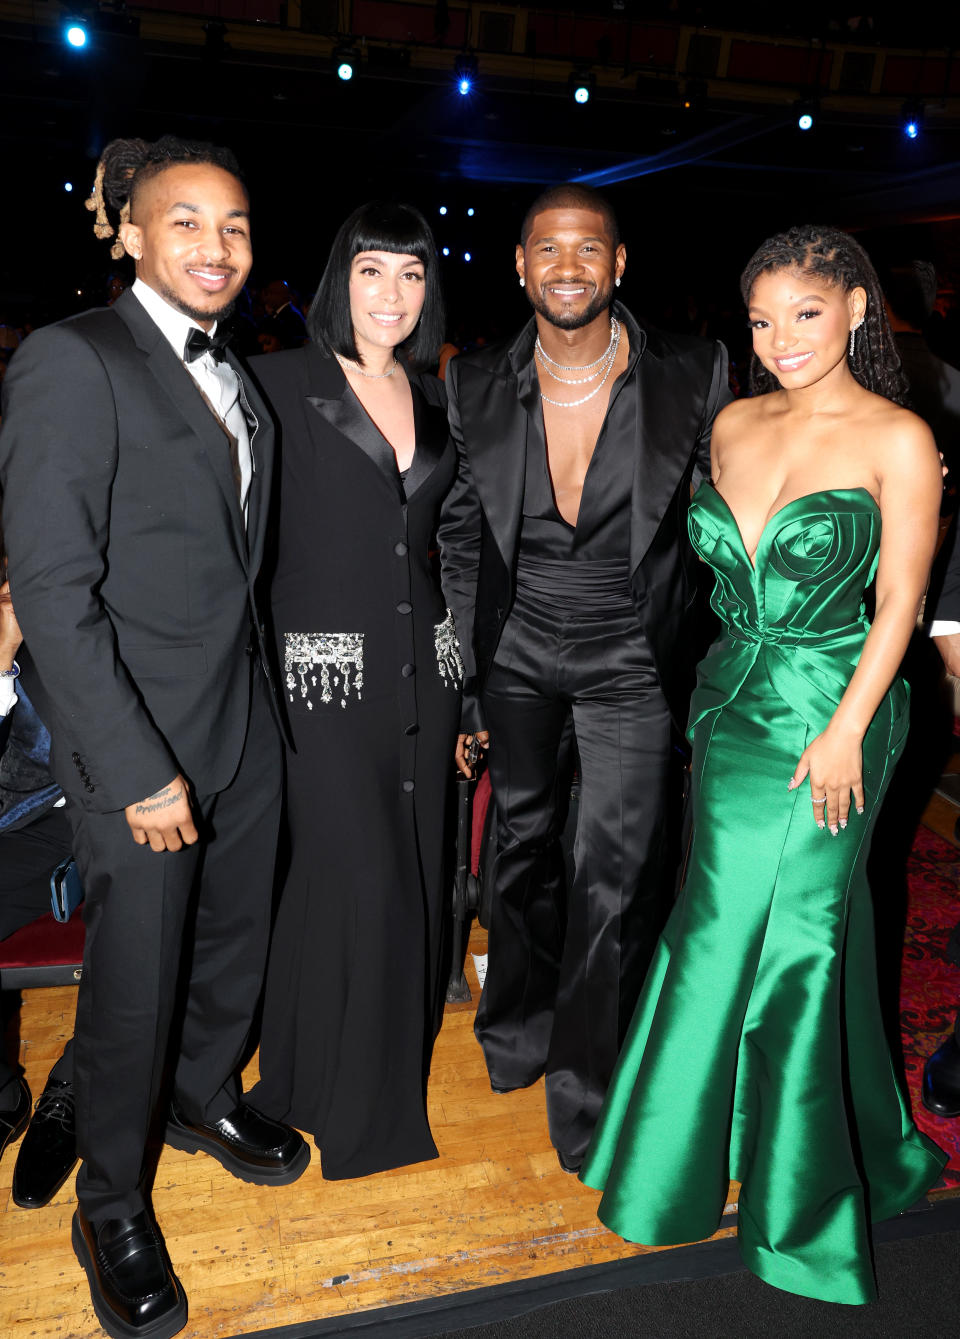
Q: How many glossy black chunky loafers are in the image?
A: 2